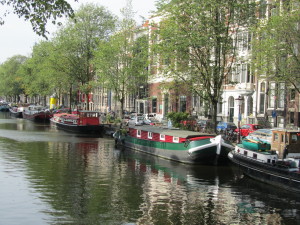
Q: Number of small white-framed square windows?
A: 4